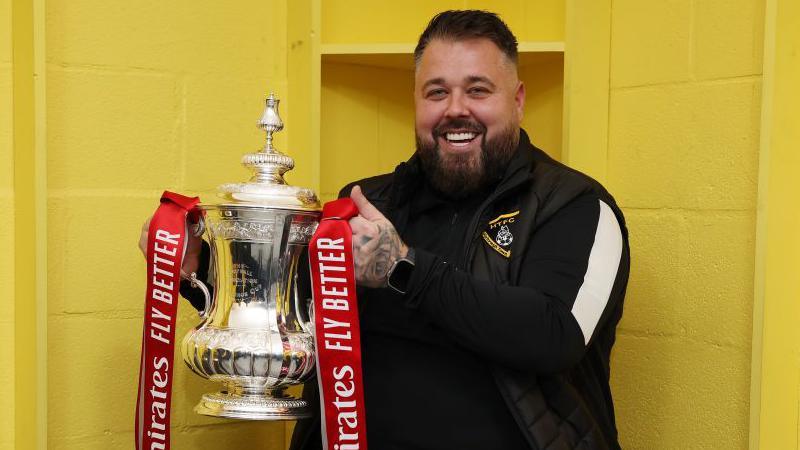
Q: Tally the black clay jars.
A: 0